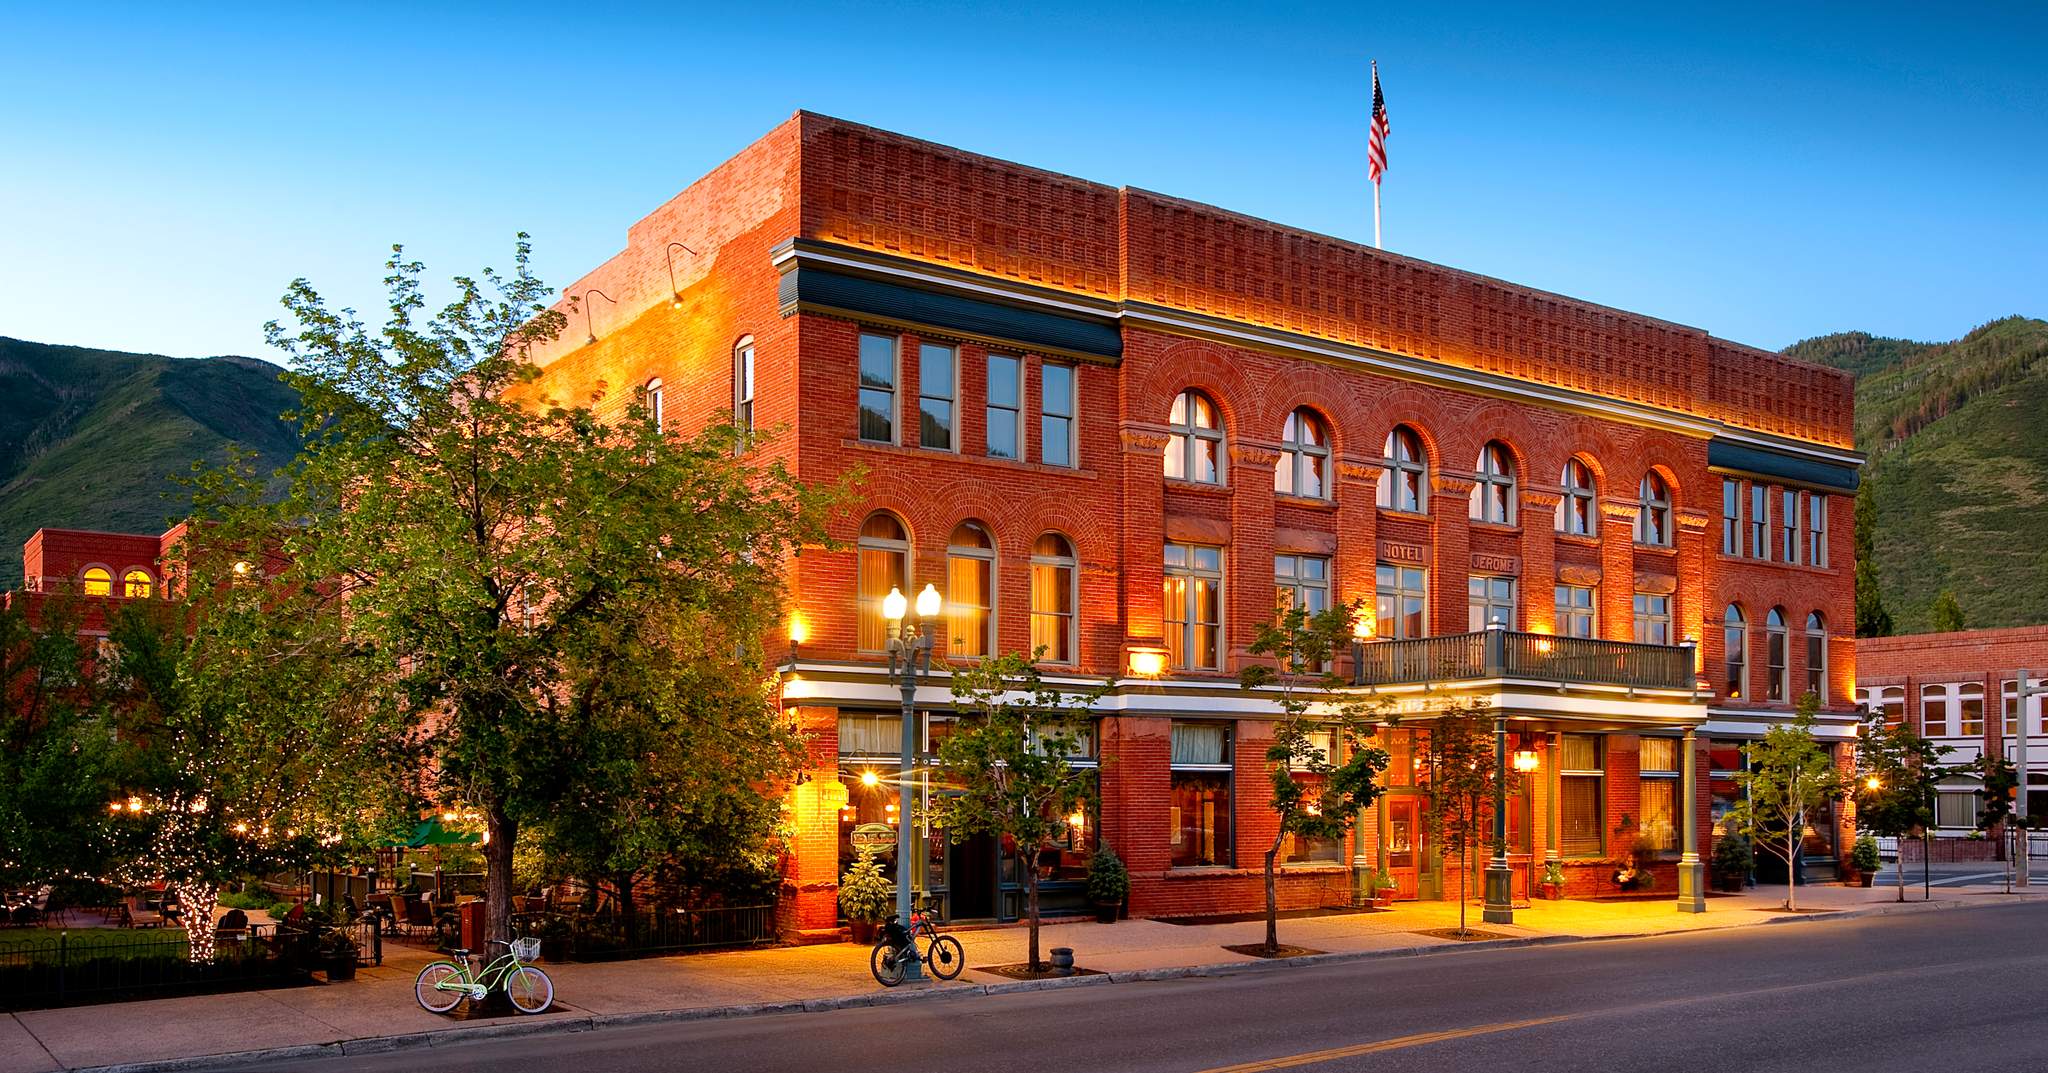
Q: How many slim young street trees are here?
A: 6